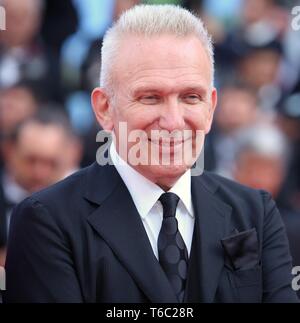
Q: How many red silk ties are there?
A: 0